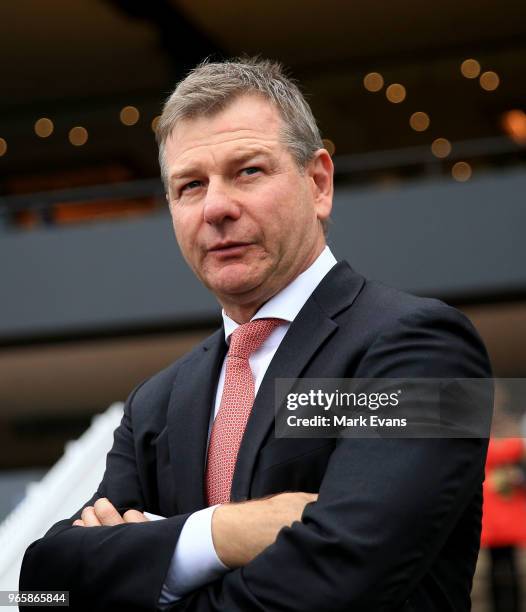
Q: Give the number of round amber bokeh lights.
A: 13